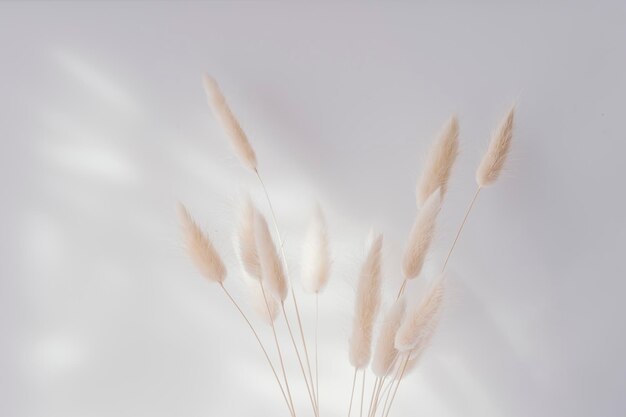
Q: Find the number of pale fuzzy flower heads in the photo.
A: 13